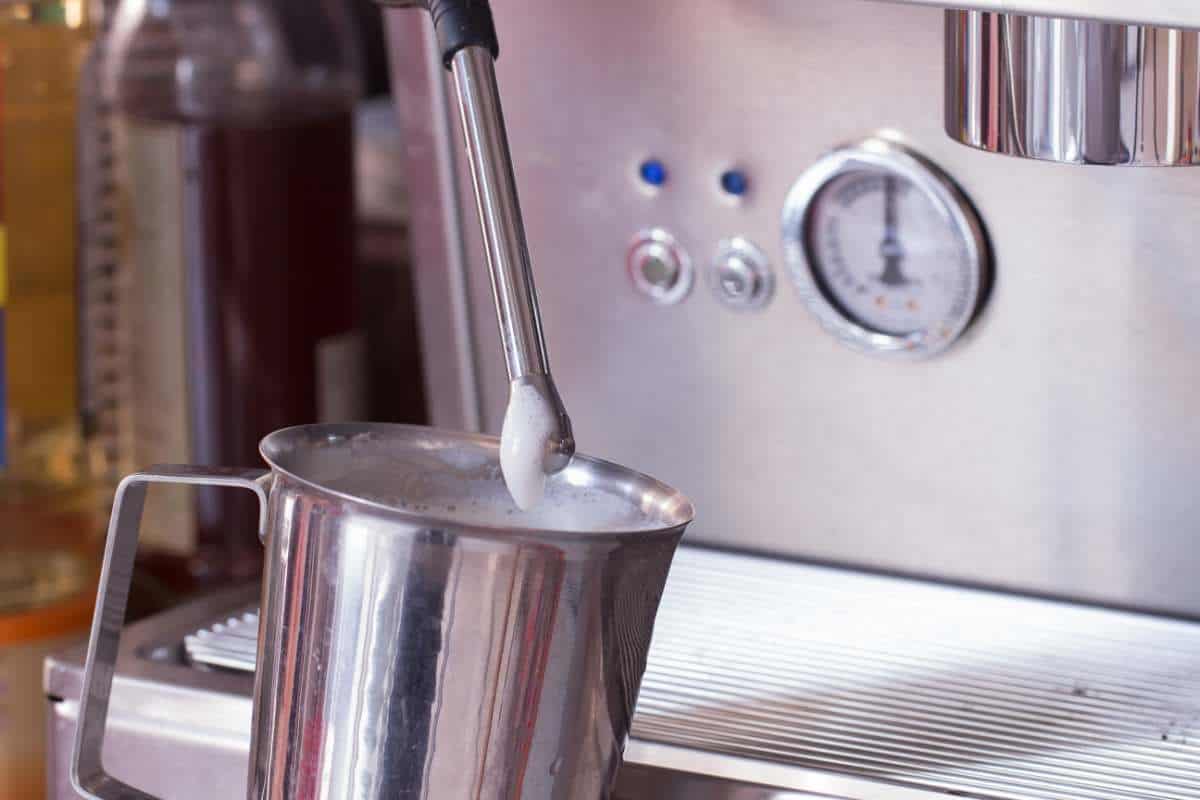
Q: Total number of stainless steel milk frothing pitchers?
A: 1